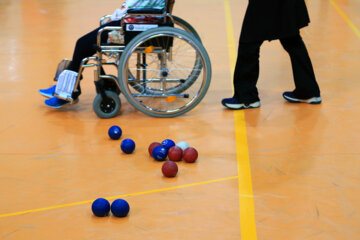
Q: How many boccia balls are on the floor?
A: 11